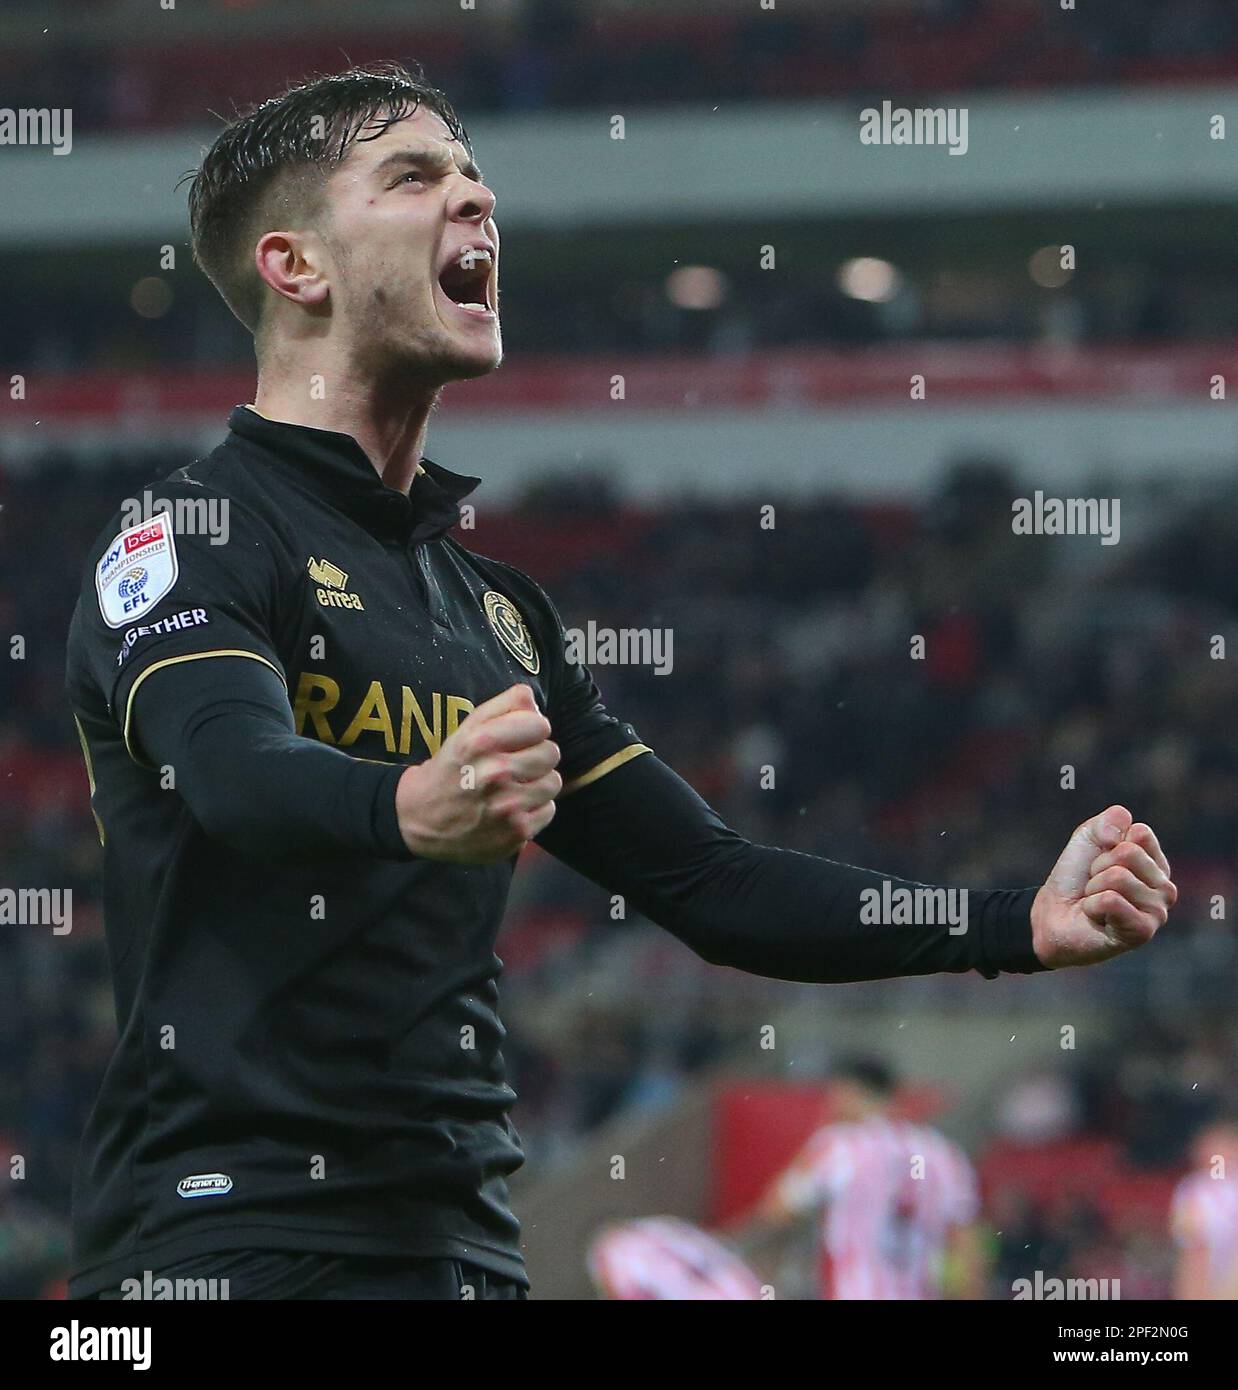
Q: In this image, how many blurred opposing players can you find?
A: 3